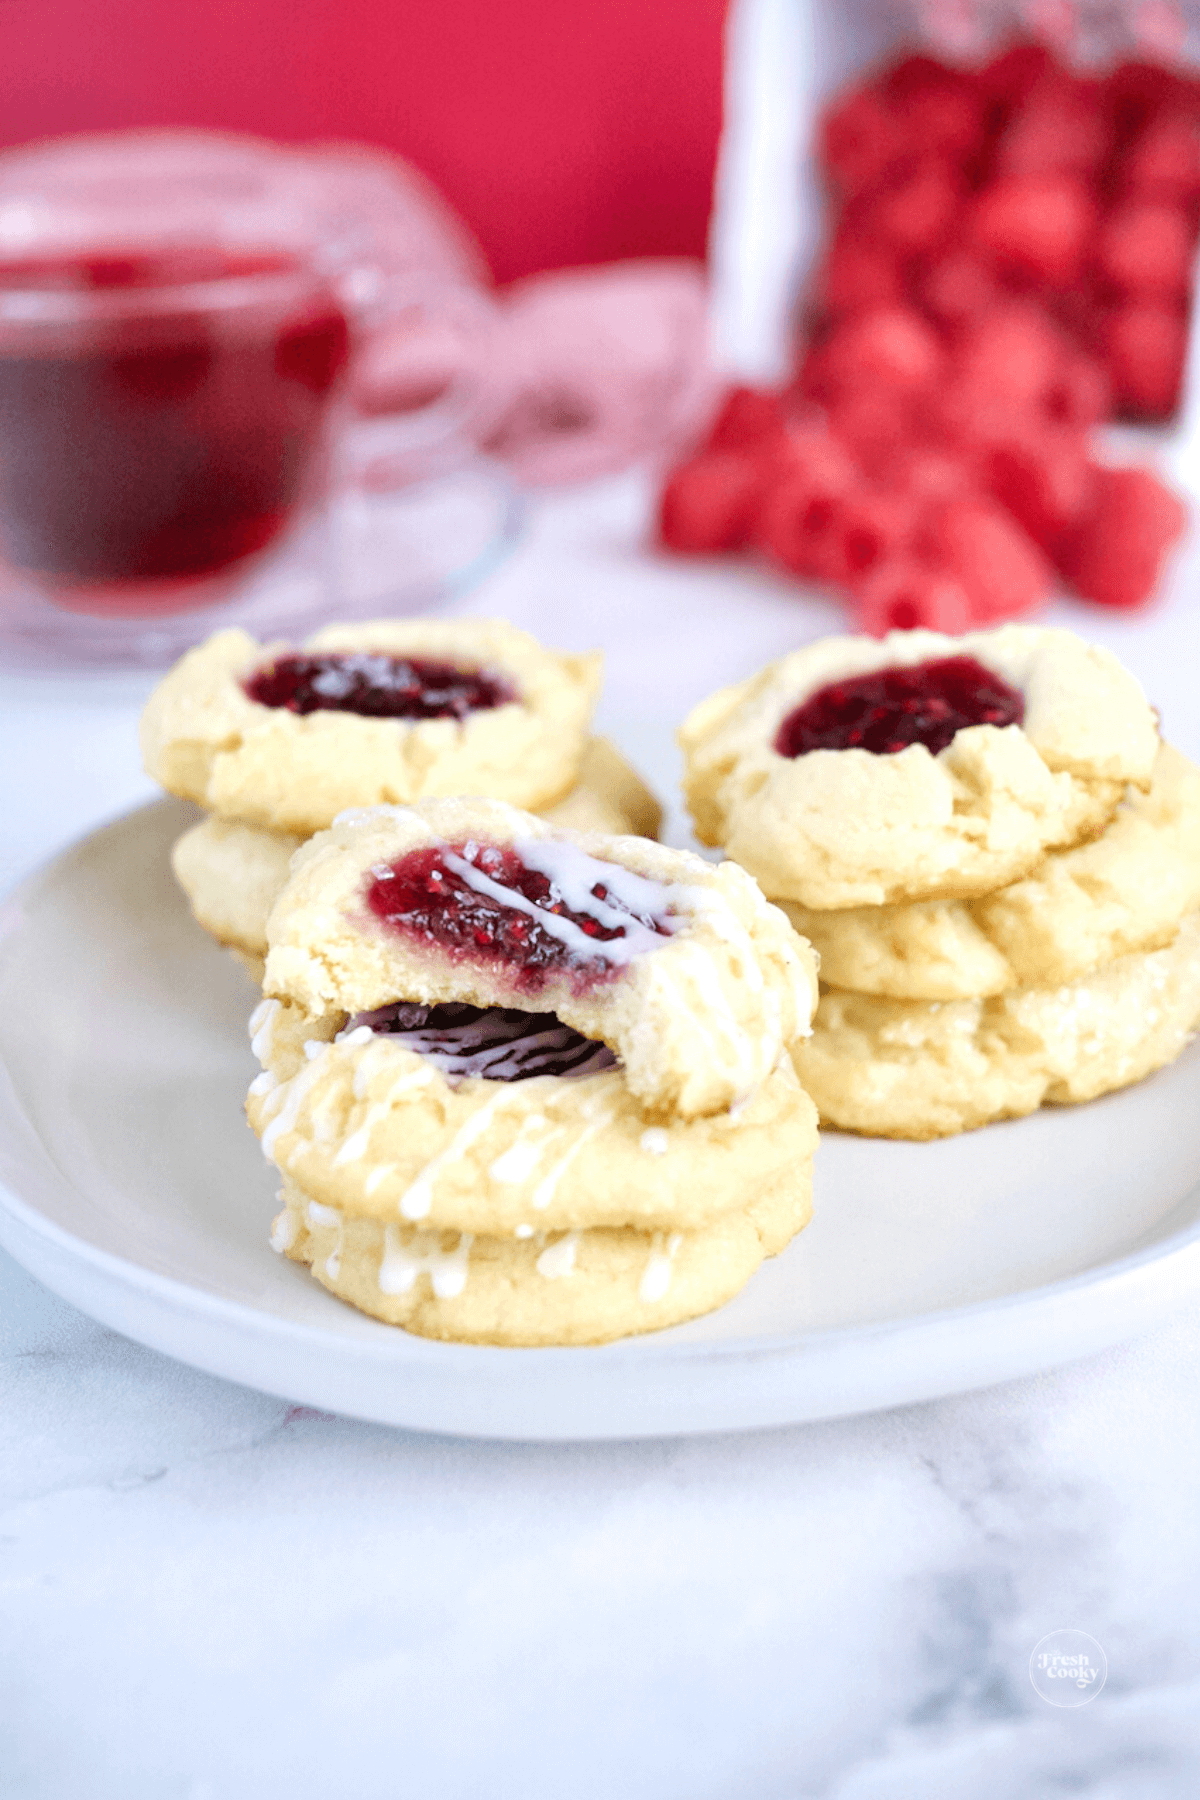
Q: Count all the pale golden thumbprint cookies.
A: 8